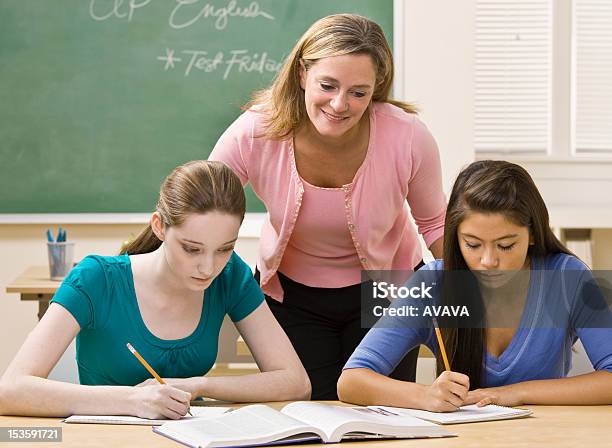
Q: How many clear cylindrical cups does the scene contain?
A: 1